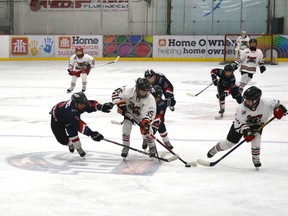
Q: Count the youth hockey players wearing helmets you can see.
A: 9